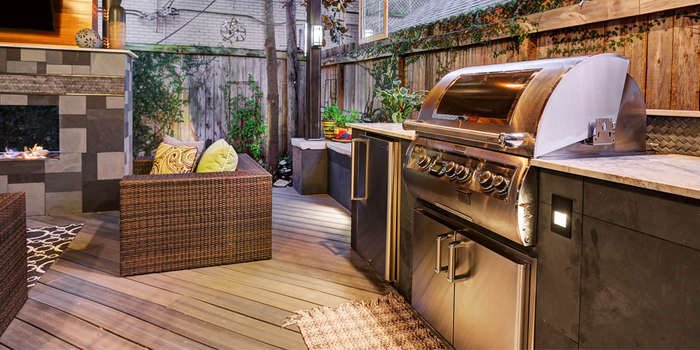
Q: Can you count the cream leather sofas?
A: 0